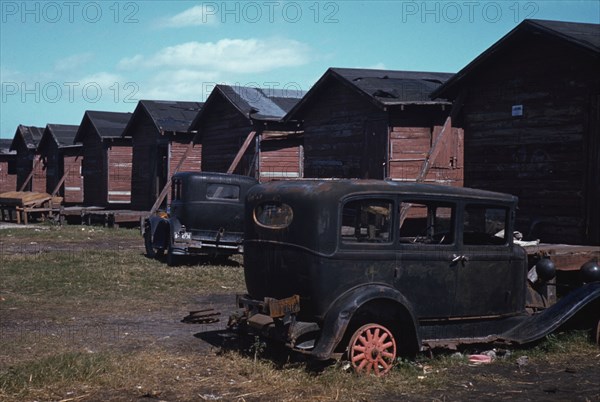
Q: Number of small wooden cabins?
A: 8